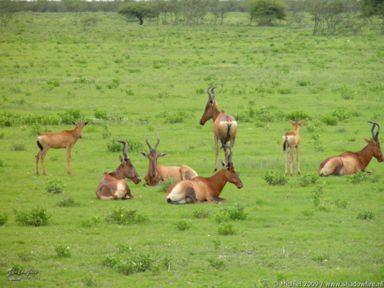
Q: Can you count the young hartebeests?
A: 2